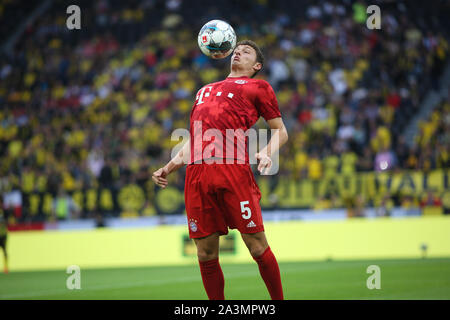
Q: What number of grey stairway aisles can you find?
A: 2